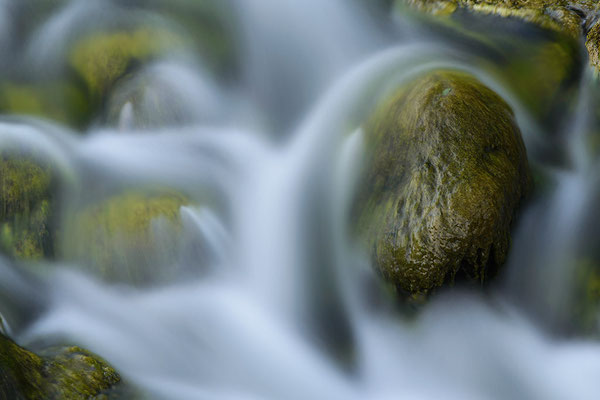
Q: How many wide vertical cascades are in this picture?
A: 1